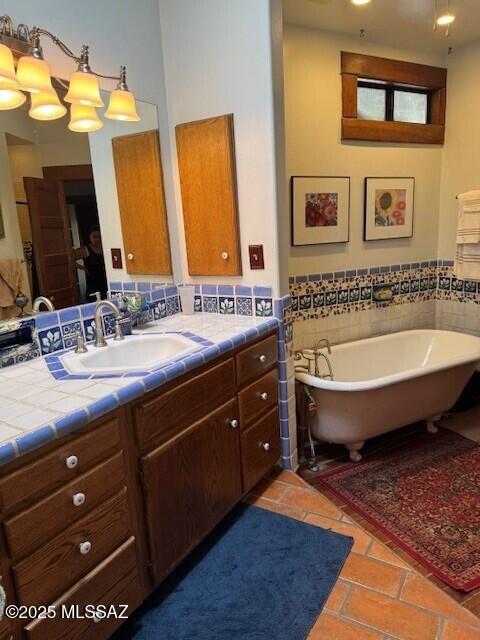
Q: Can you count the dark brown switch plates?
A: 2